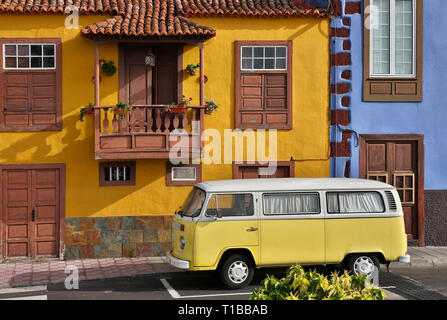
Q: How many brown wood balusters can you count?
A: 11